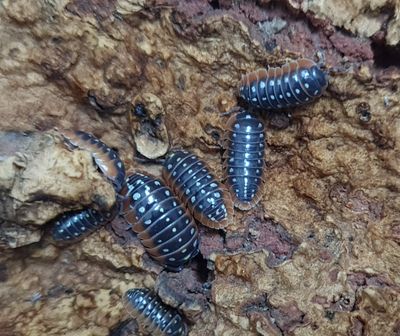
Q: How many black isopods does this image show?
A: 7